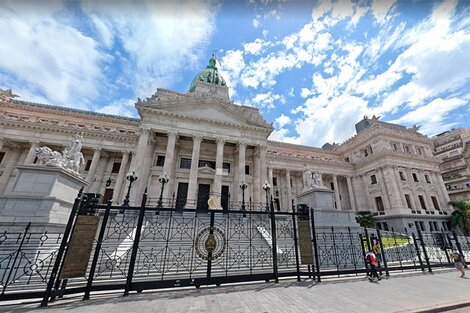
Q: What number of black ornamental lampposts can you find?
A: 4